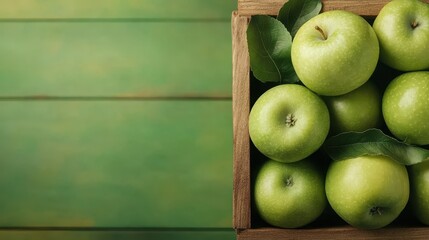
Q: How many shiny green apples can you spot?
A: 8